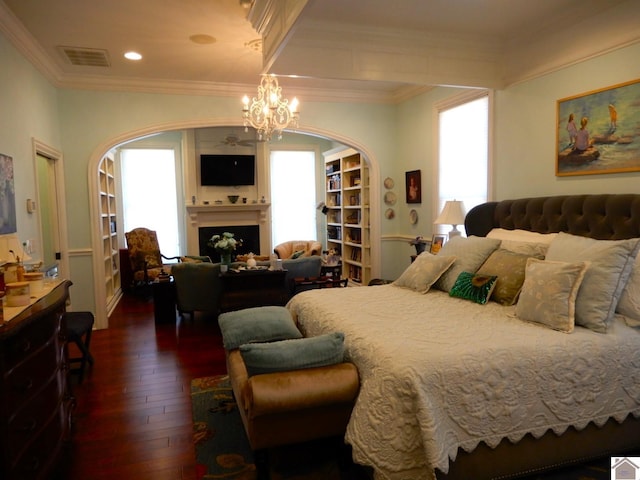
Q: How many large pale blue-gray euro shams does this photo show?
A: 2